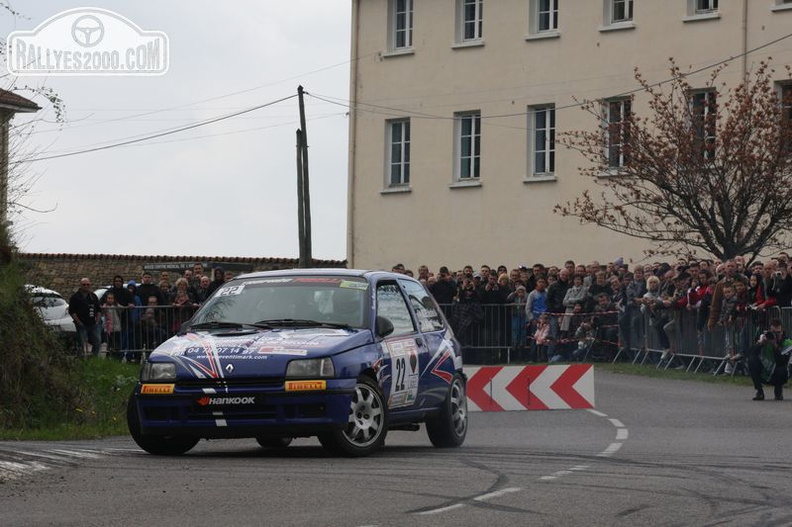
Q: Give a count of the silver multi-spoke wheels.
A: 2